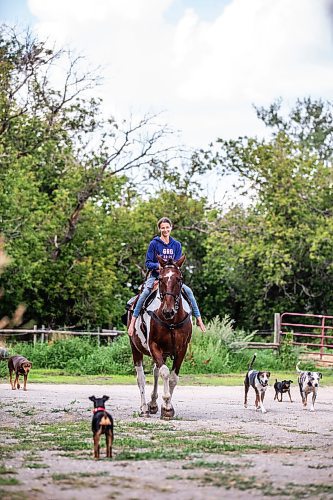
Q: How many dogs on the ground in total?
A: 5